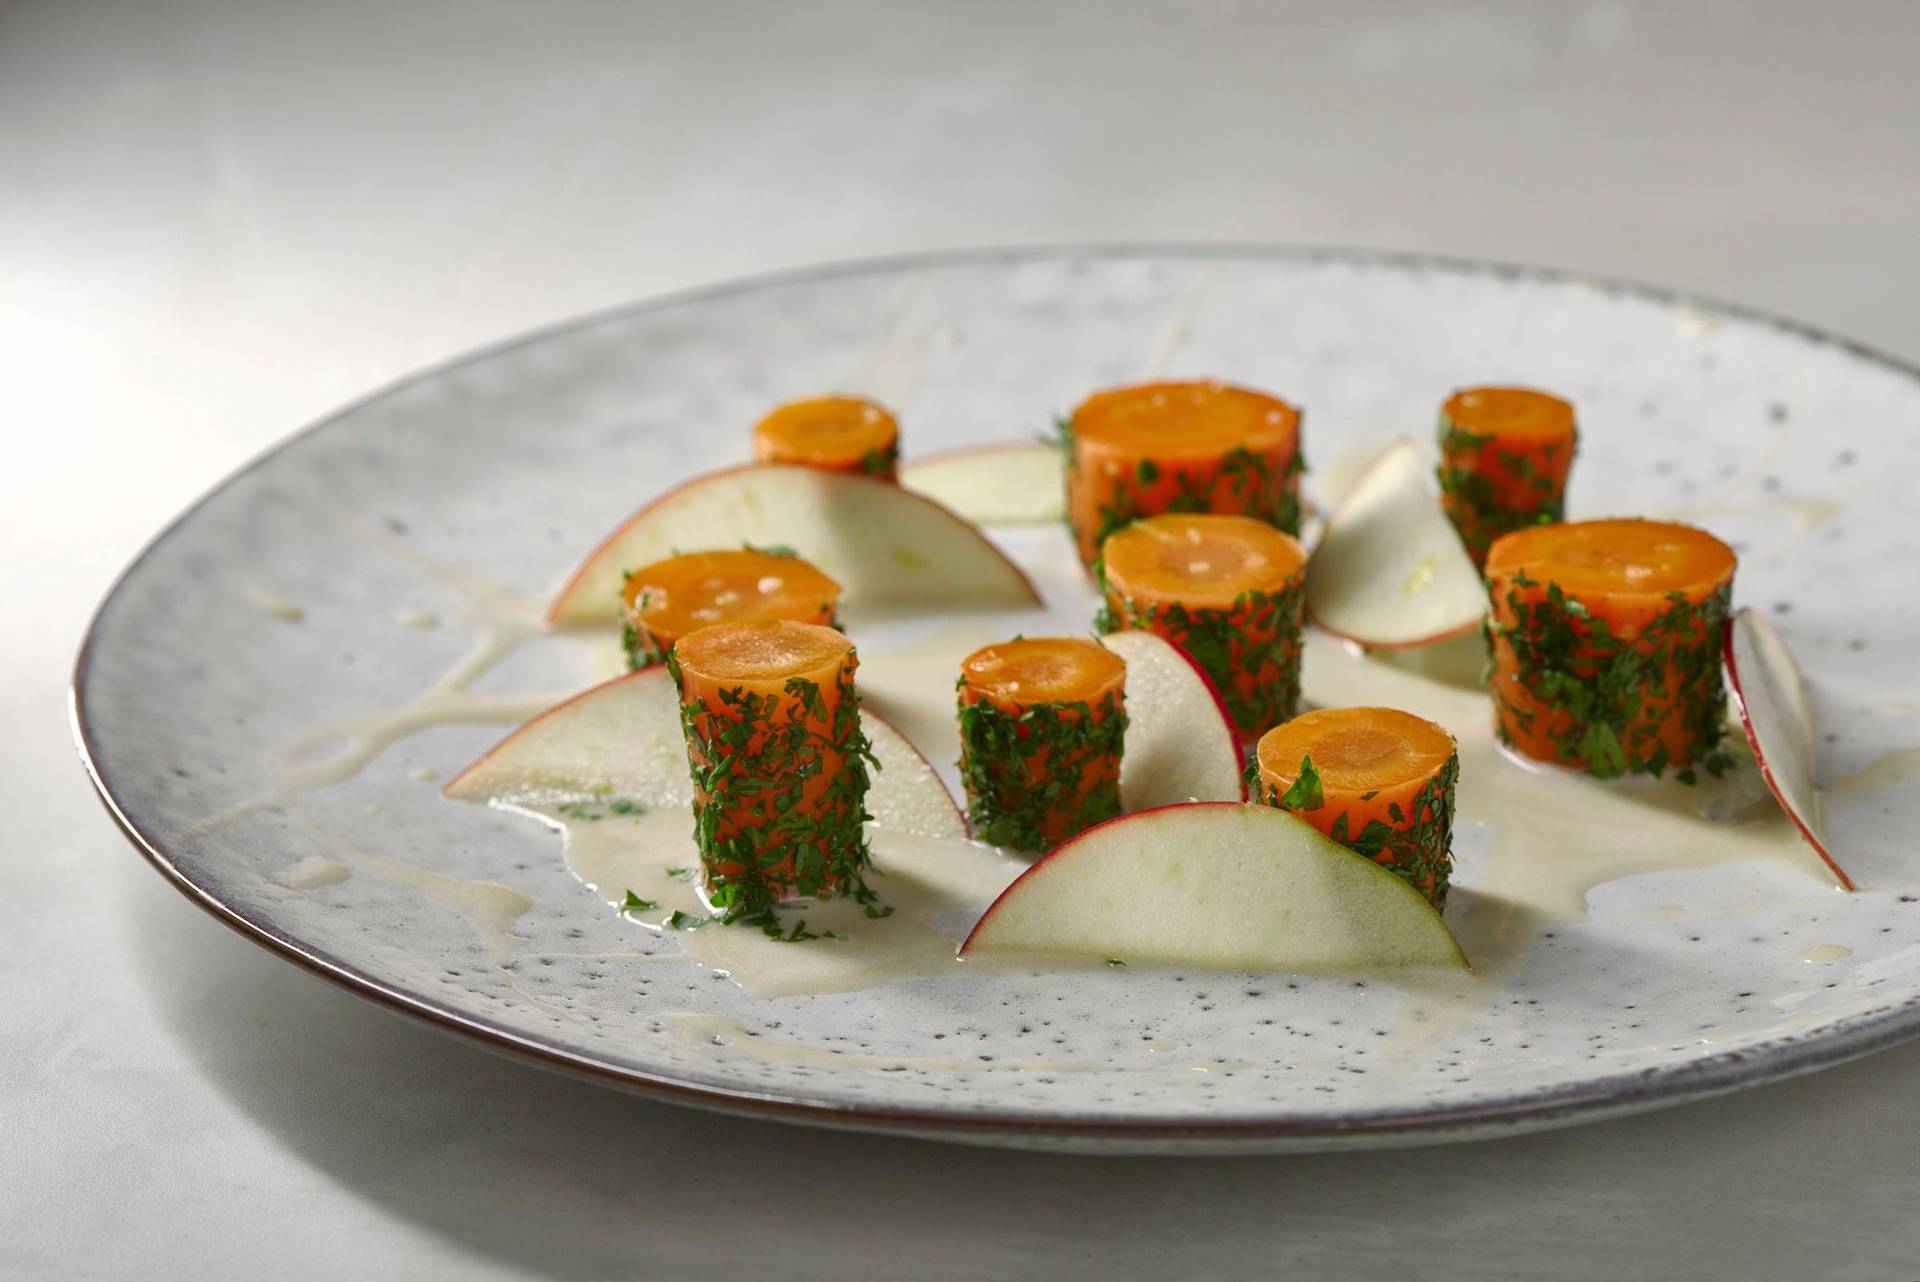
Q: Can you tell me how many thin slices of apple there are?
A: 7